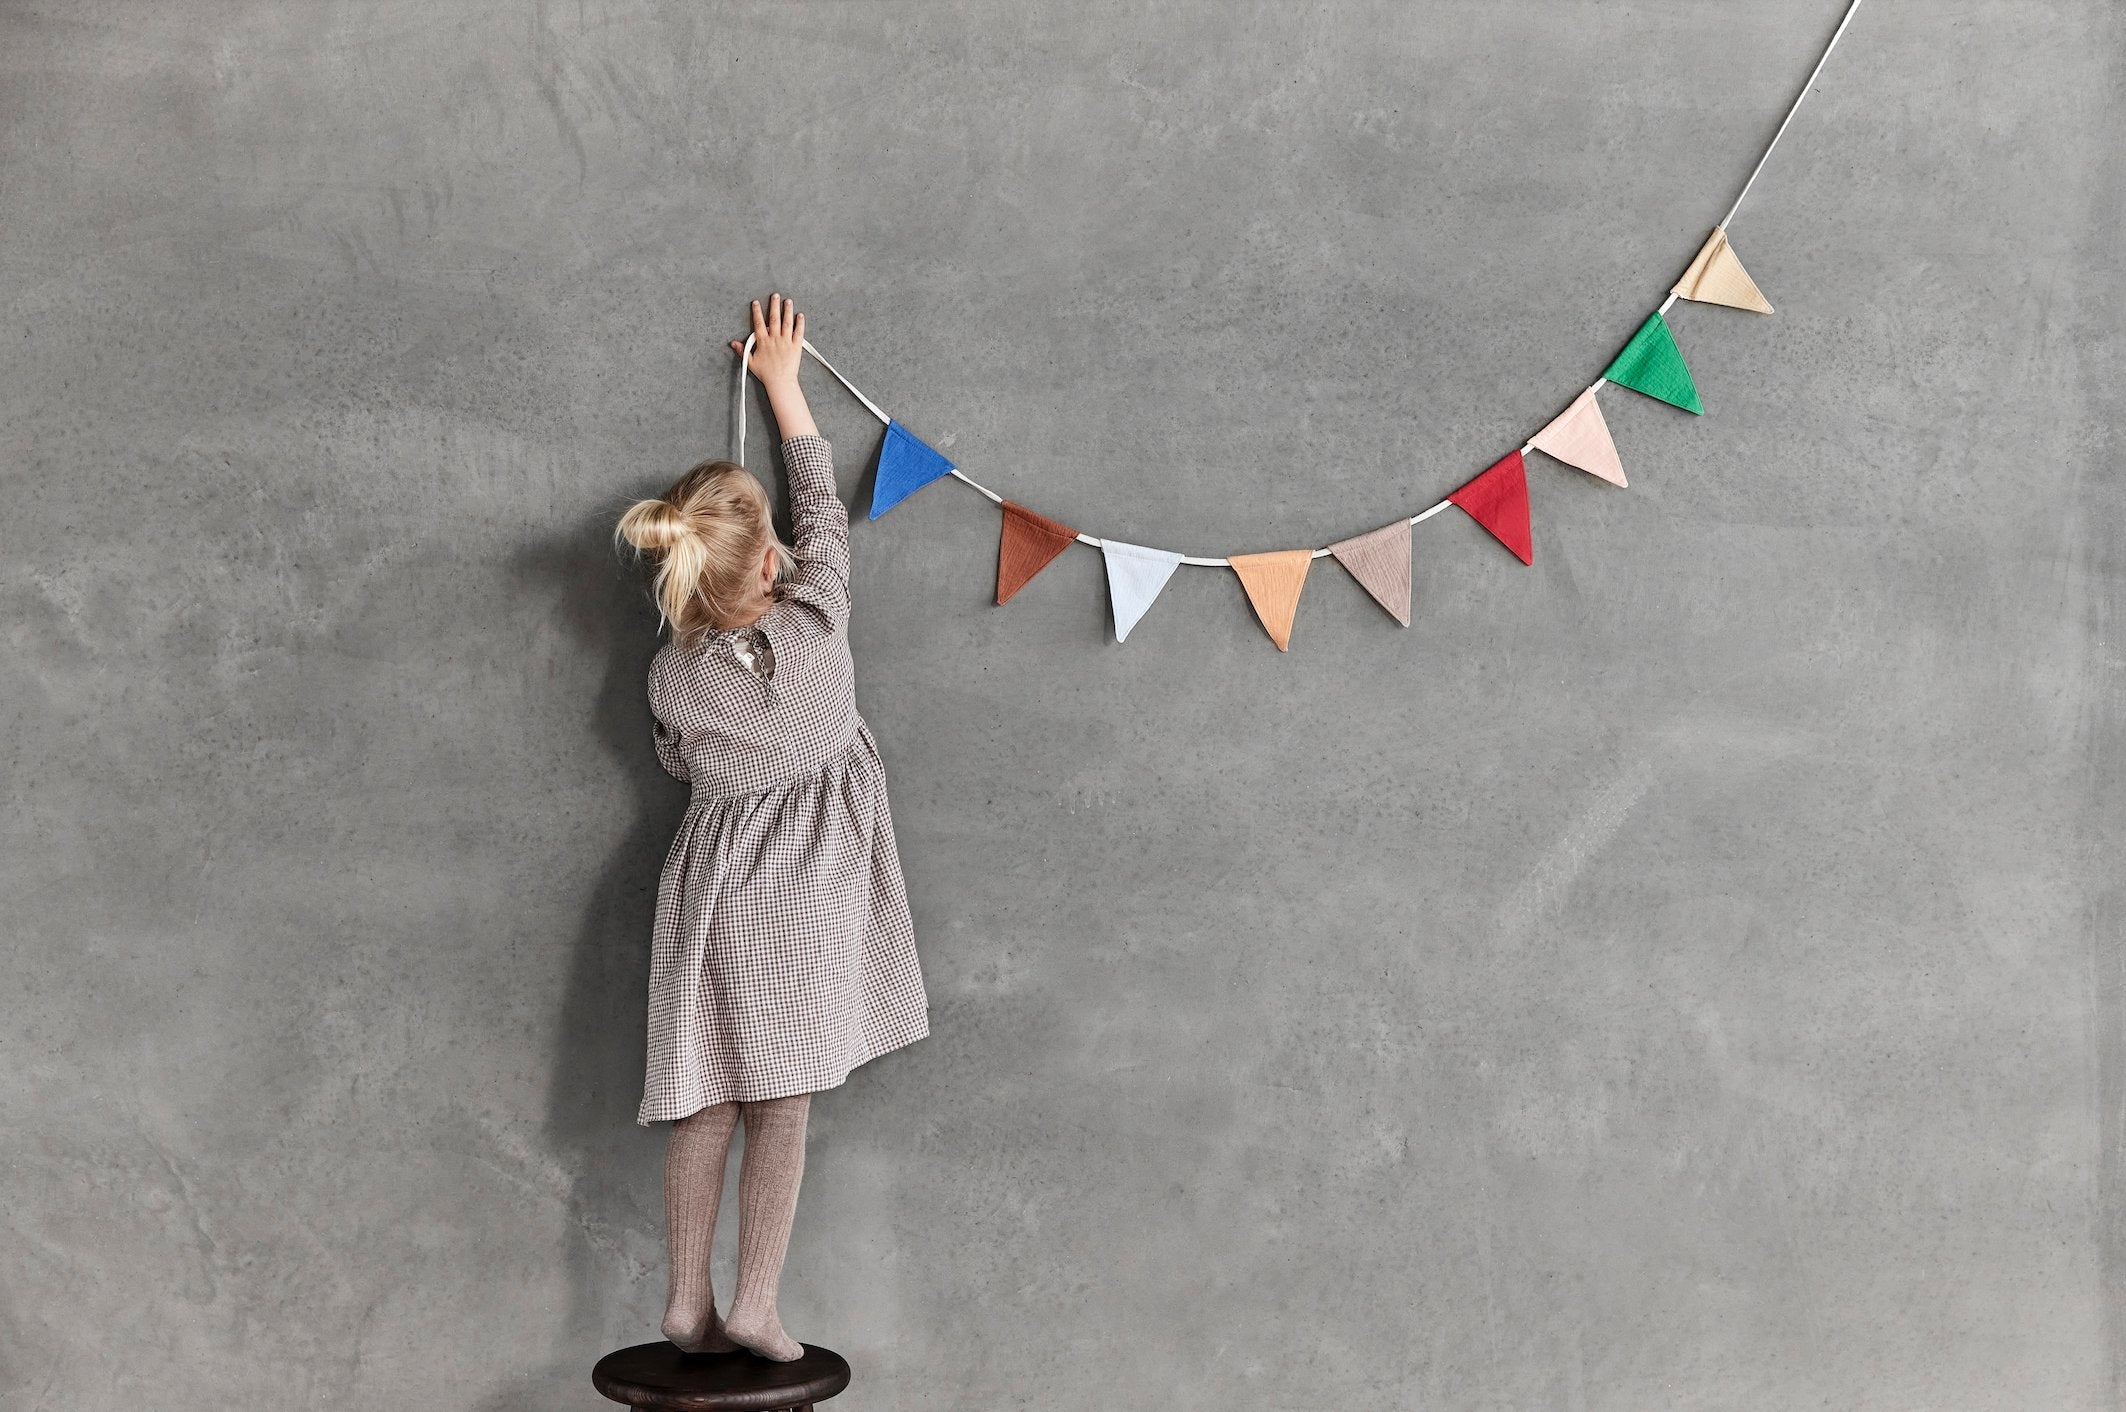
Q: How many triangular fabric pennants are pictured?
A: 9